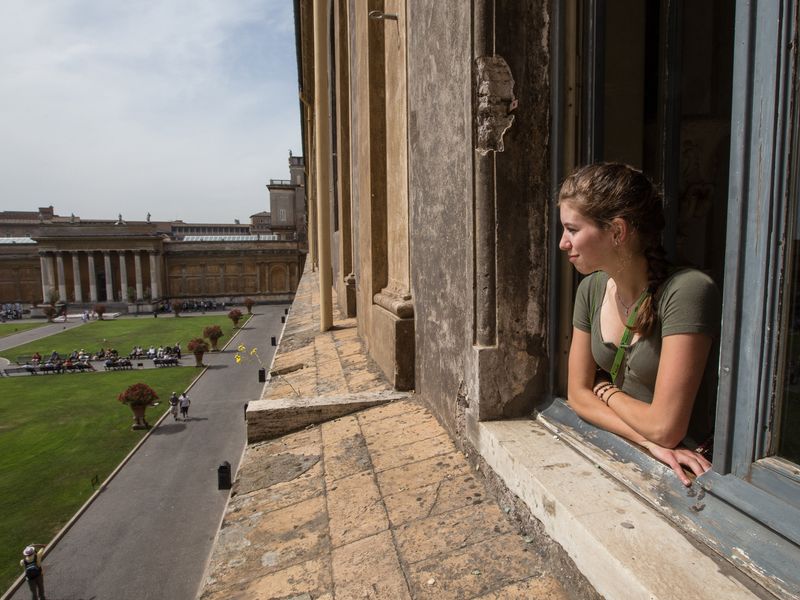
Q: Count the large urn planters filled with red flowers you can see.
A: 8